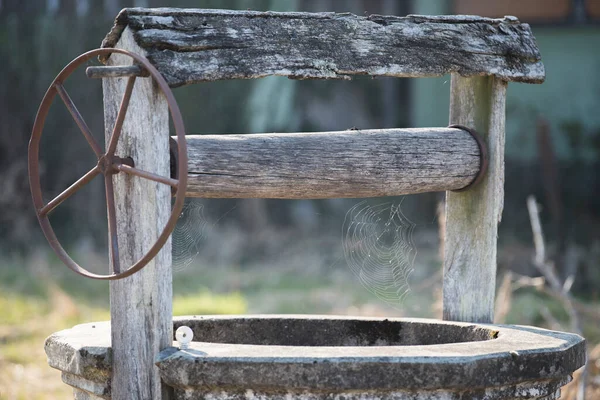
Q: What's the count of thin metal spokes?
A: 5